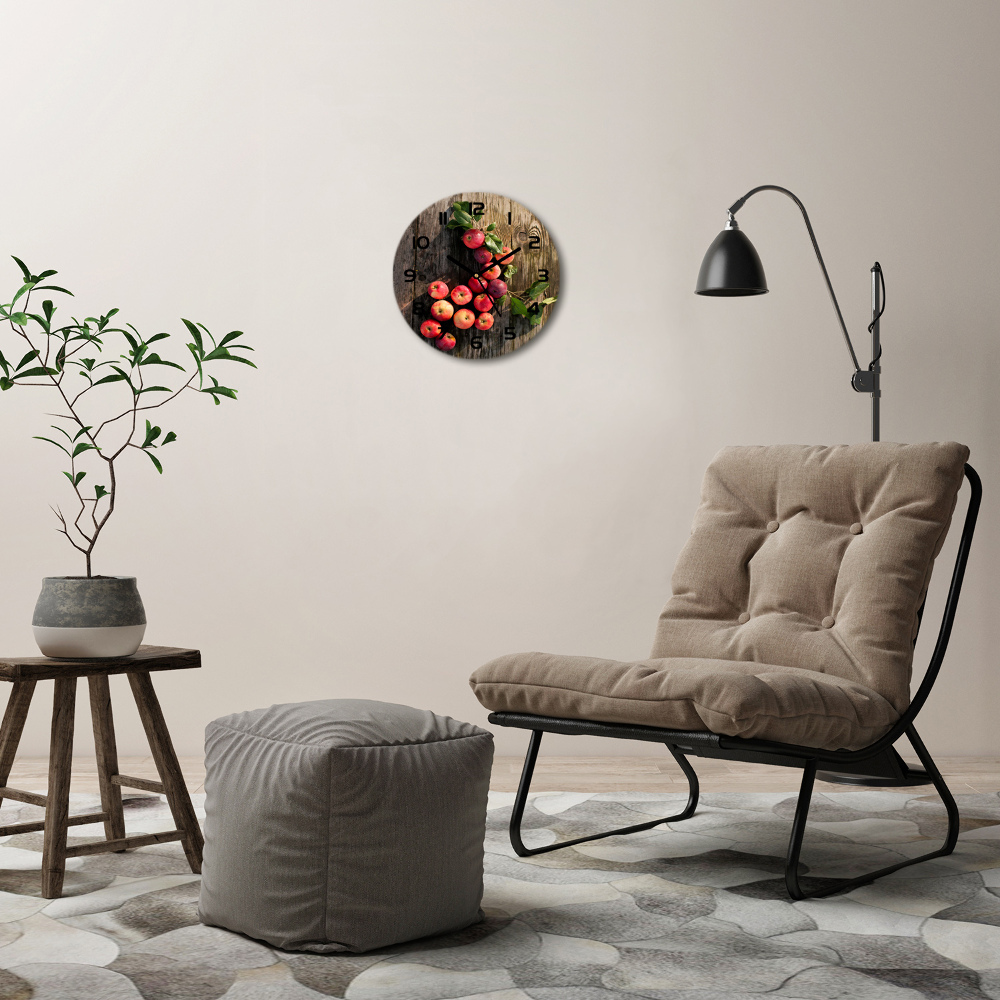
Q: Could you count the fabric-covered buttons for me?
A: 4